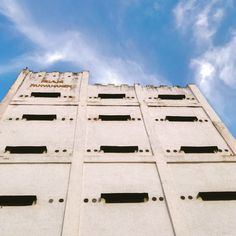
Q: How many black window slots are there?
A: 12